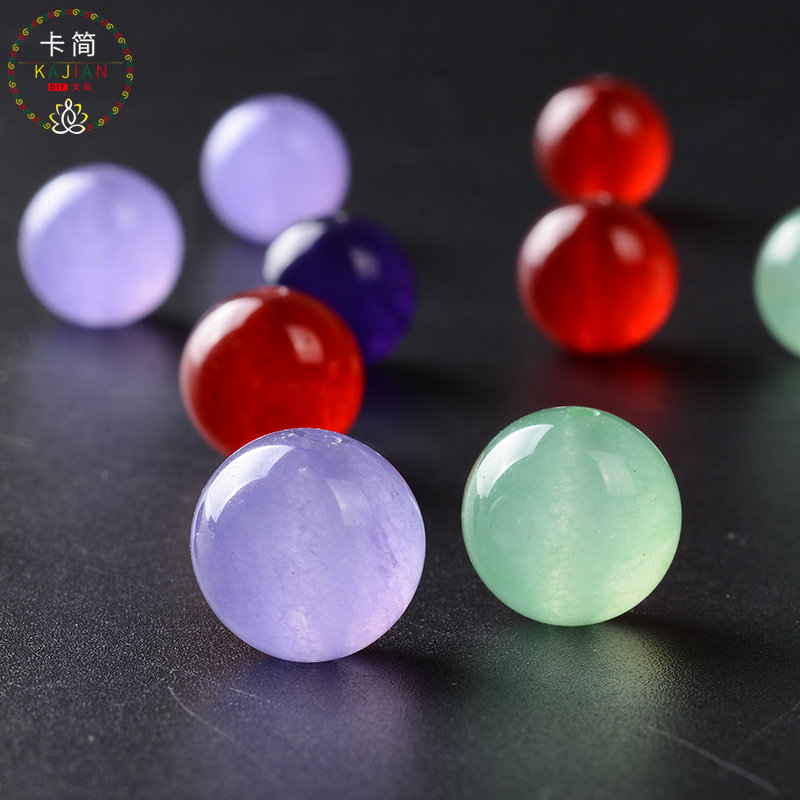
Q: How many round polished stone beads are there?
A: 9